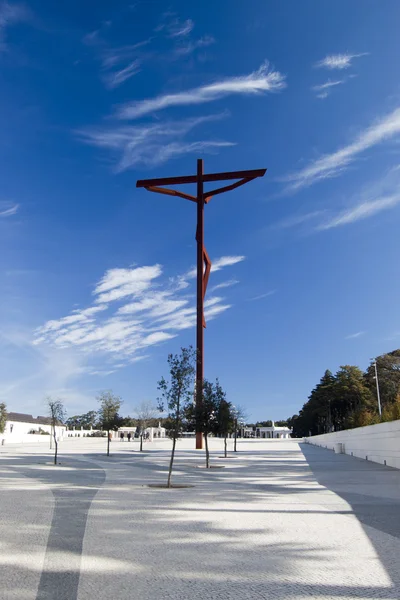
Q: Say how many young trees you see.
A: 7